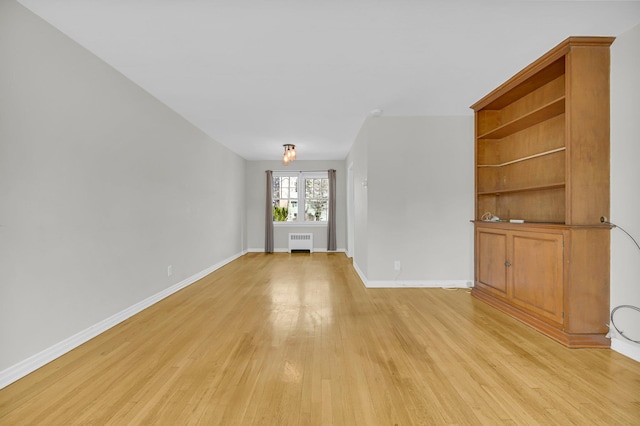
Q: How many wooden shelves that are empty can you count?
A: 3